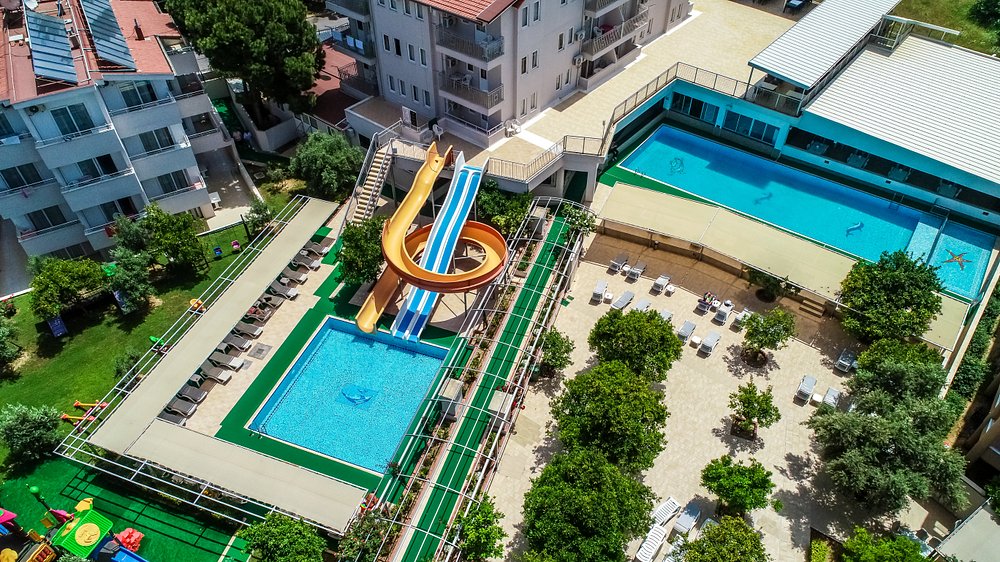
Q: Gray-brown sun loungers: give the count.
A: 13